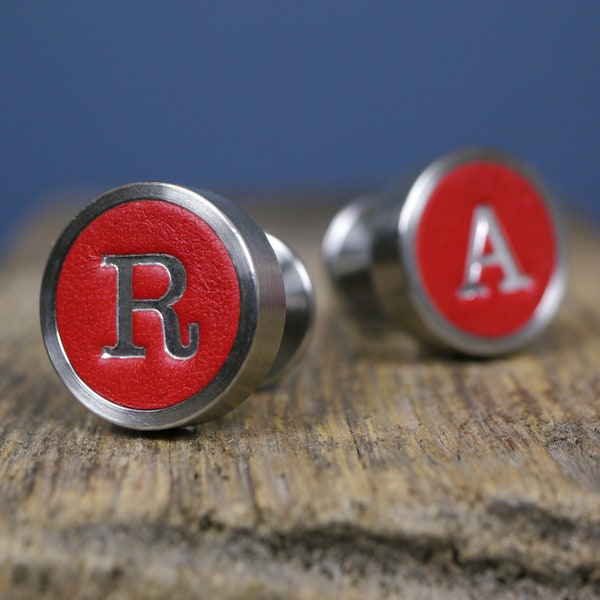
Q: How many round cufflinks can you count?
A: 2